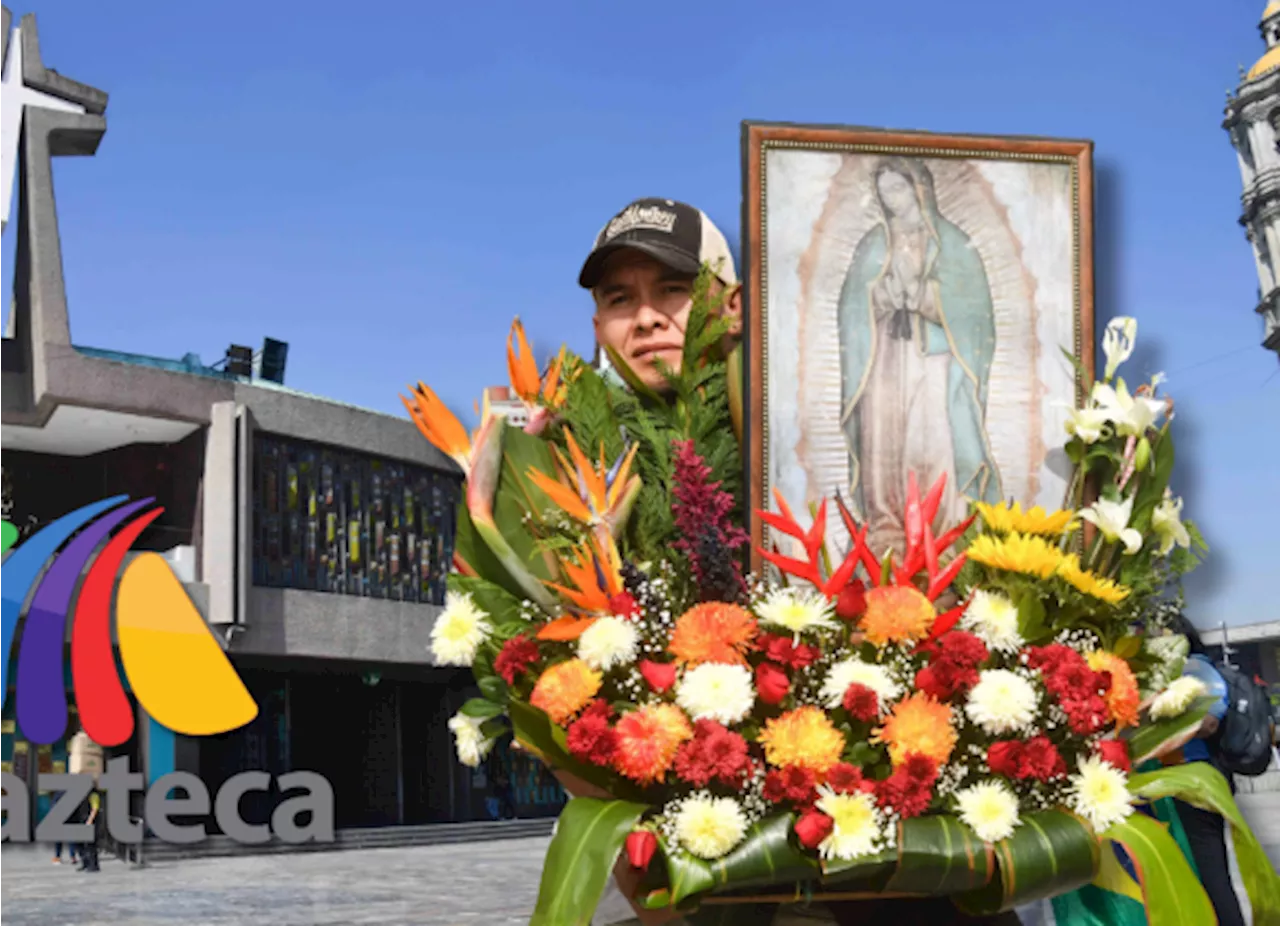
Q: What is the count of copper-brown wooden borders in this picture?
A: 1